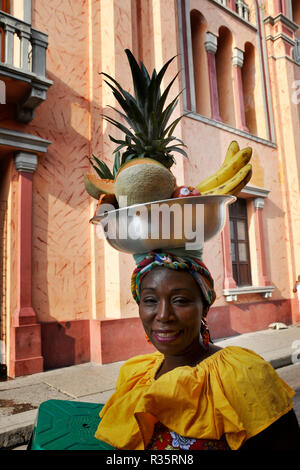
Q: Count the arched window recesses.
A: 3